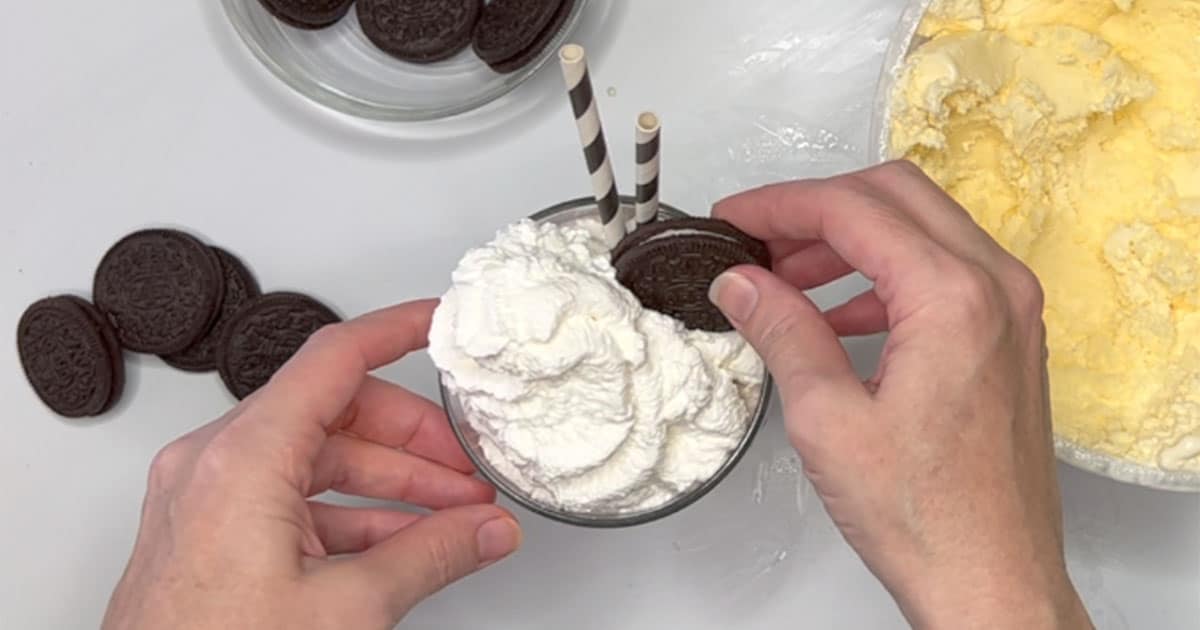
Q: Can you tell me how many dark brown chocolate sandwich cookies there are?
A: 8